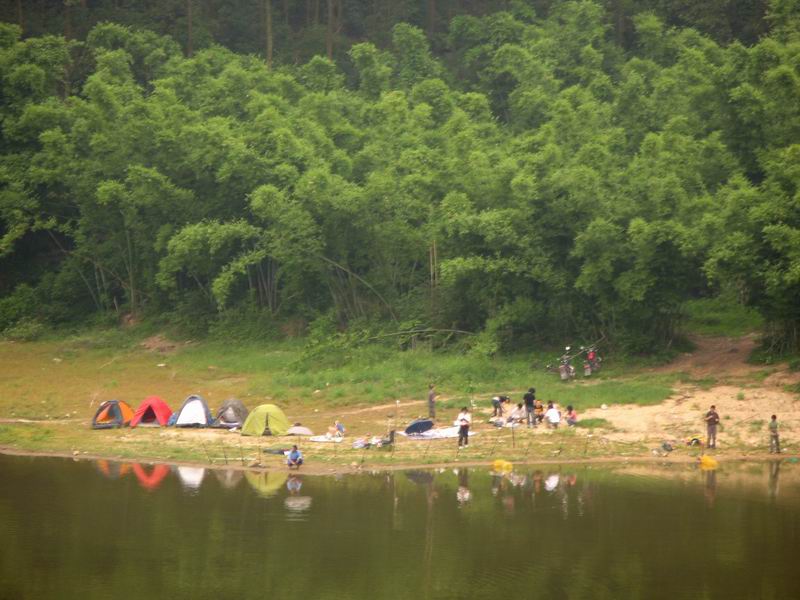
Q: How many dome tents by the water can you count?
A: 5